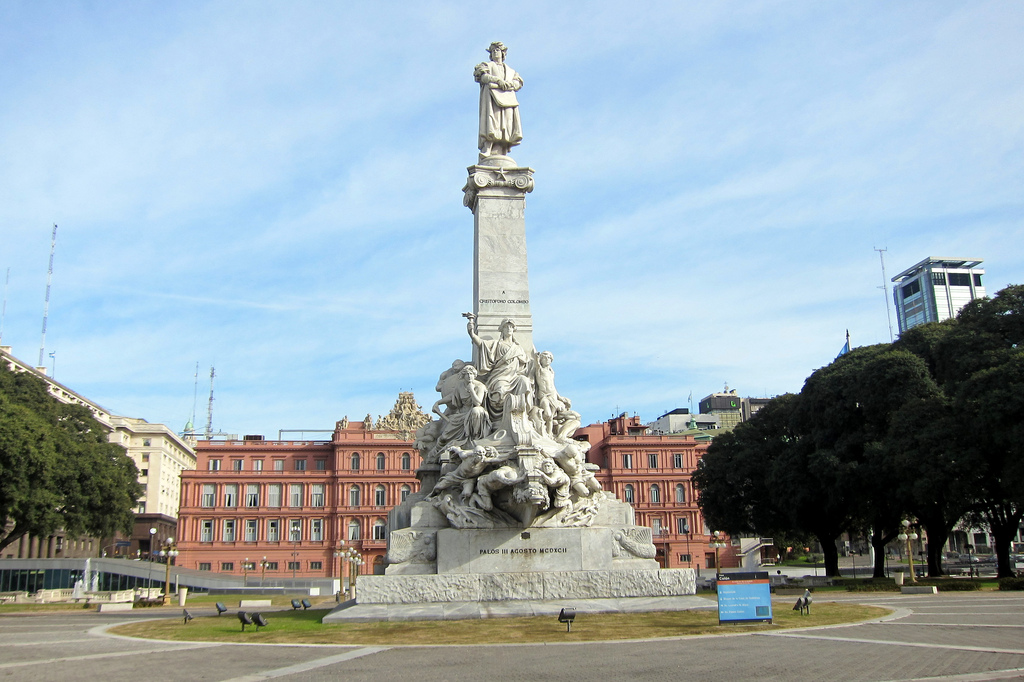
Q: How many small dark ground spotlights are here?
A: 9